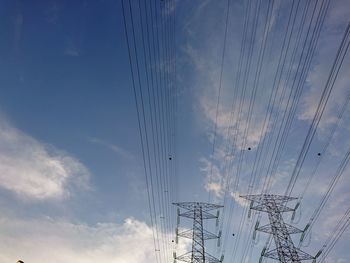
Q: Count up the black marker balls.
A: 5